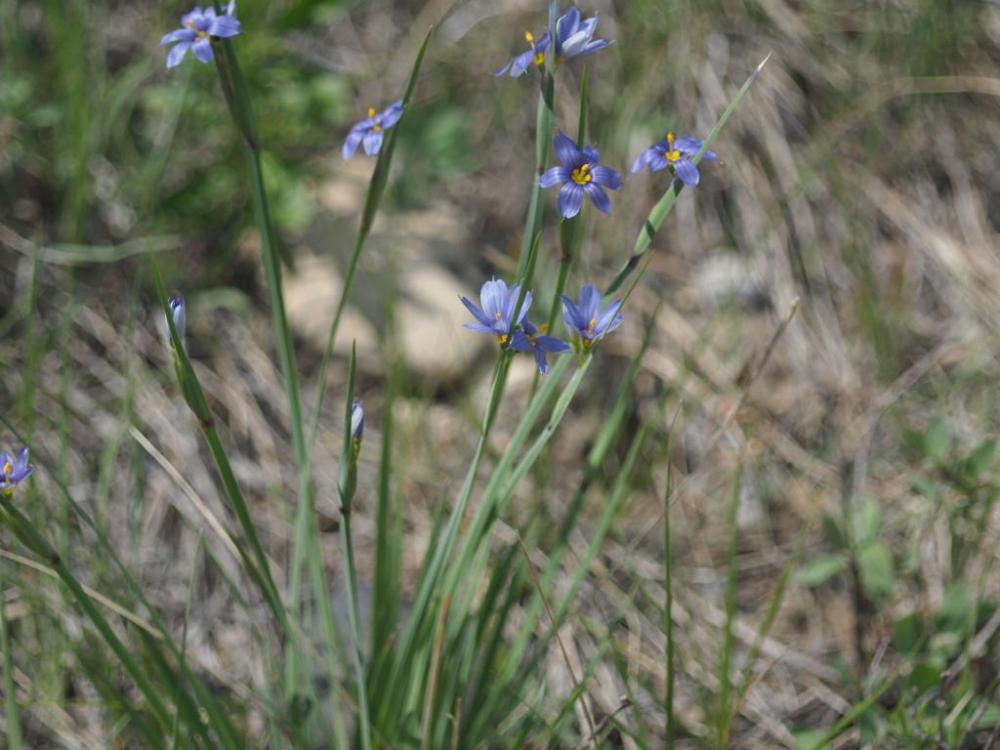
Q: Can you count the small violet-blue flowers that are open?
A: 10